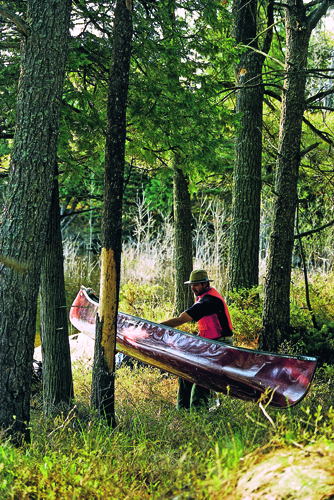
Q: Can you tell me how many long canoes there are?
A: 1